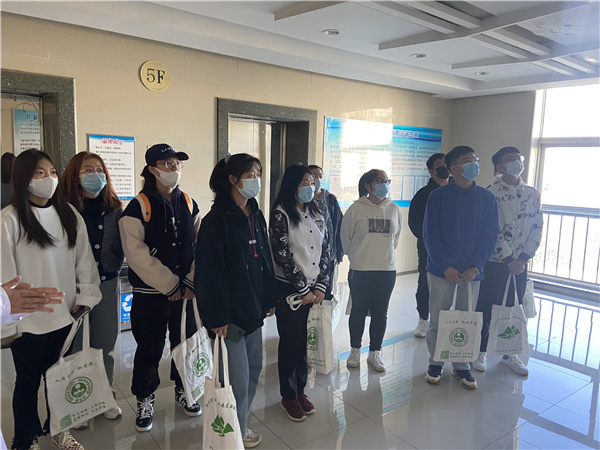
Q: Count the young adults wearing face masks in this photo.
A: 10